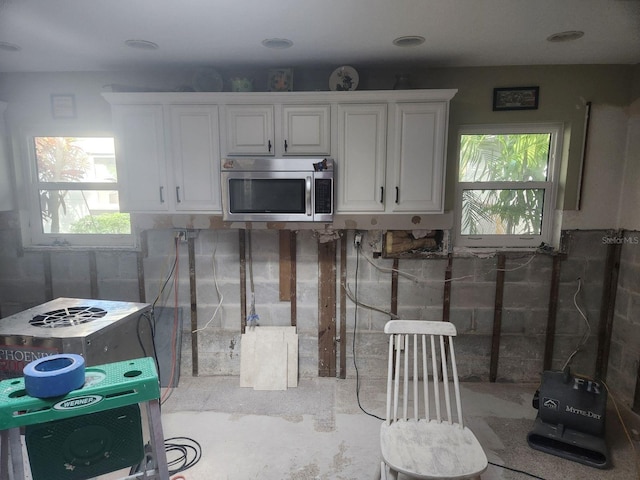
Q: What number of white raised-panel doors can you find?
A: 6